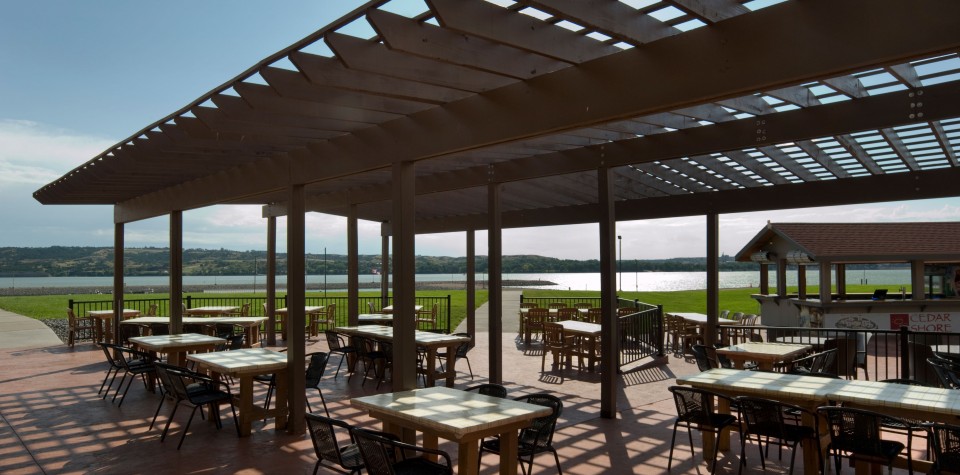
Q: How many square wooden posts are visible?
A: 11